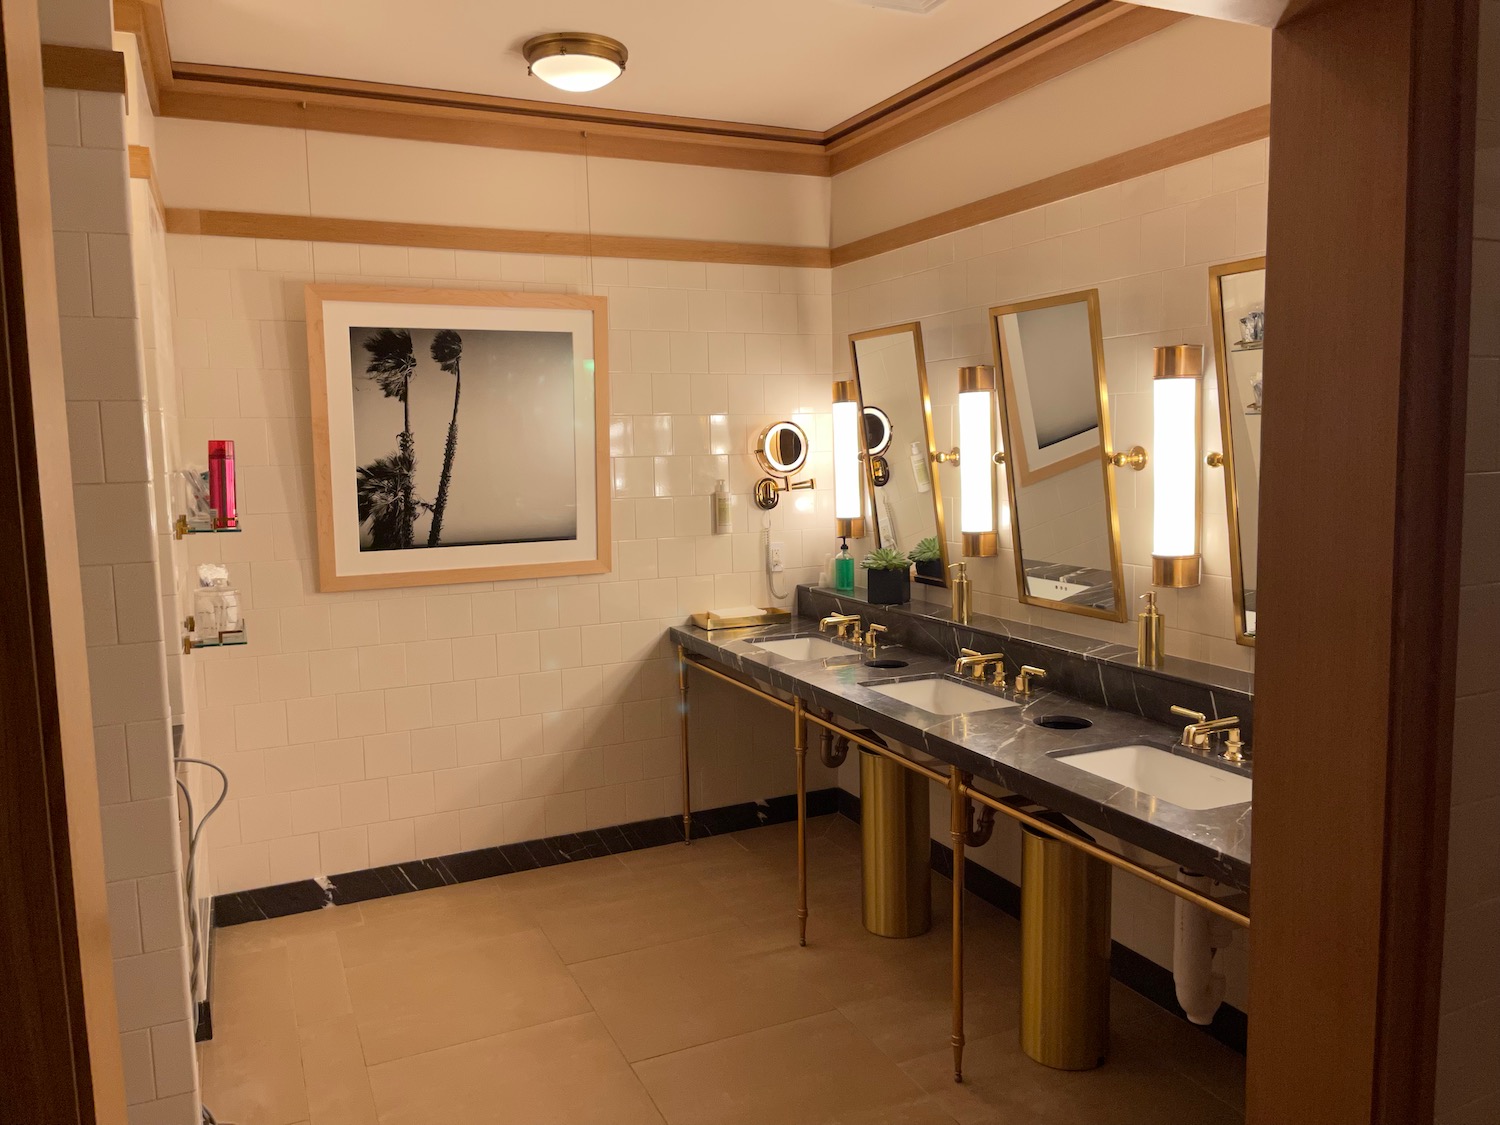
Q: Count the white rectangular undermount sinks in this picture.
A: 3